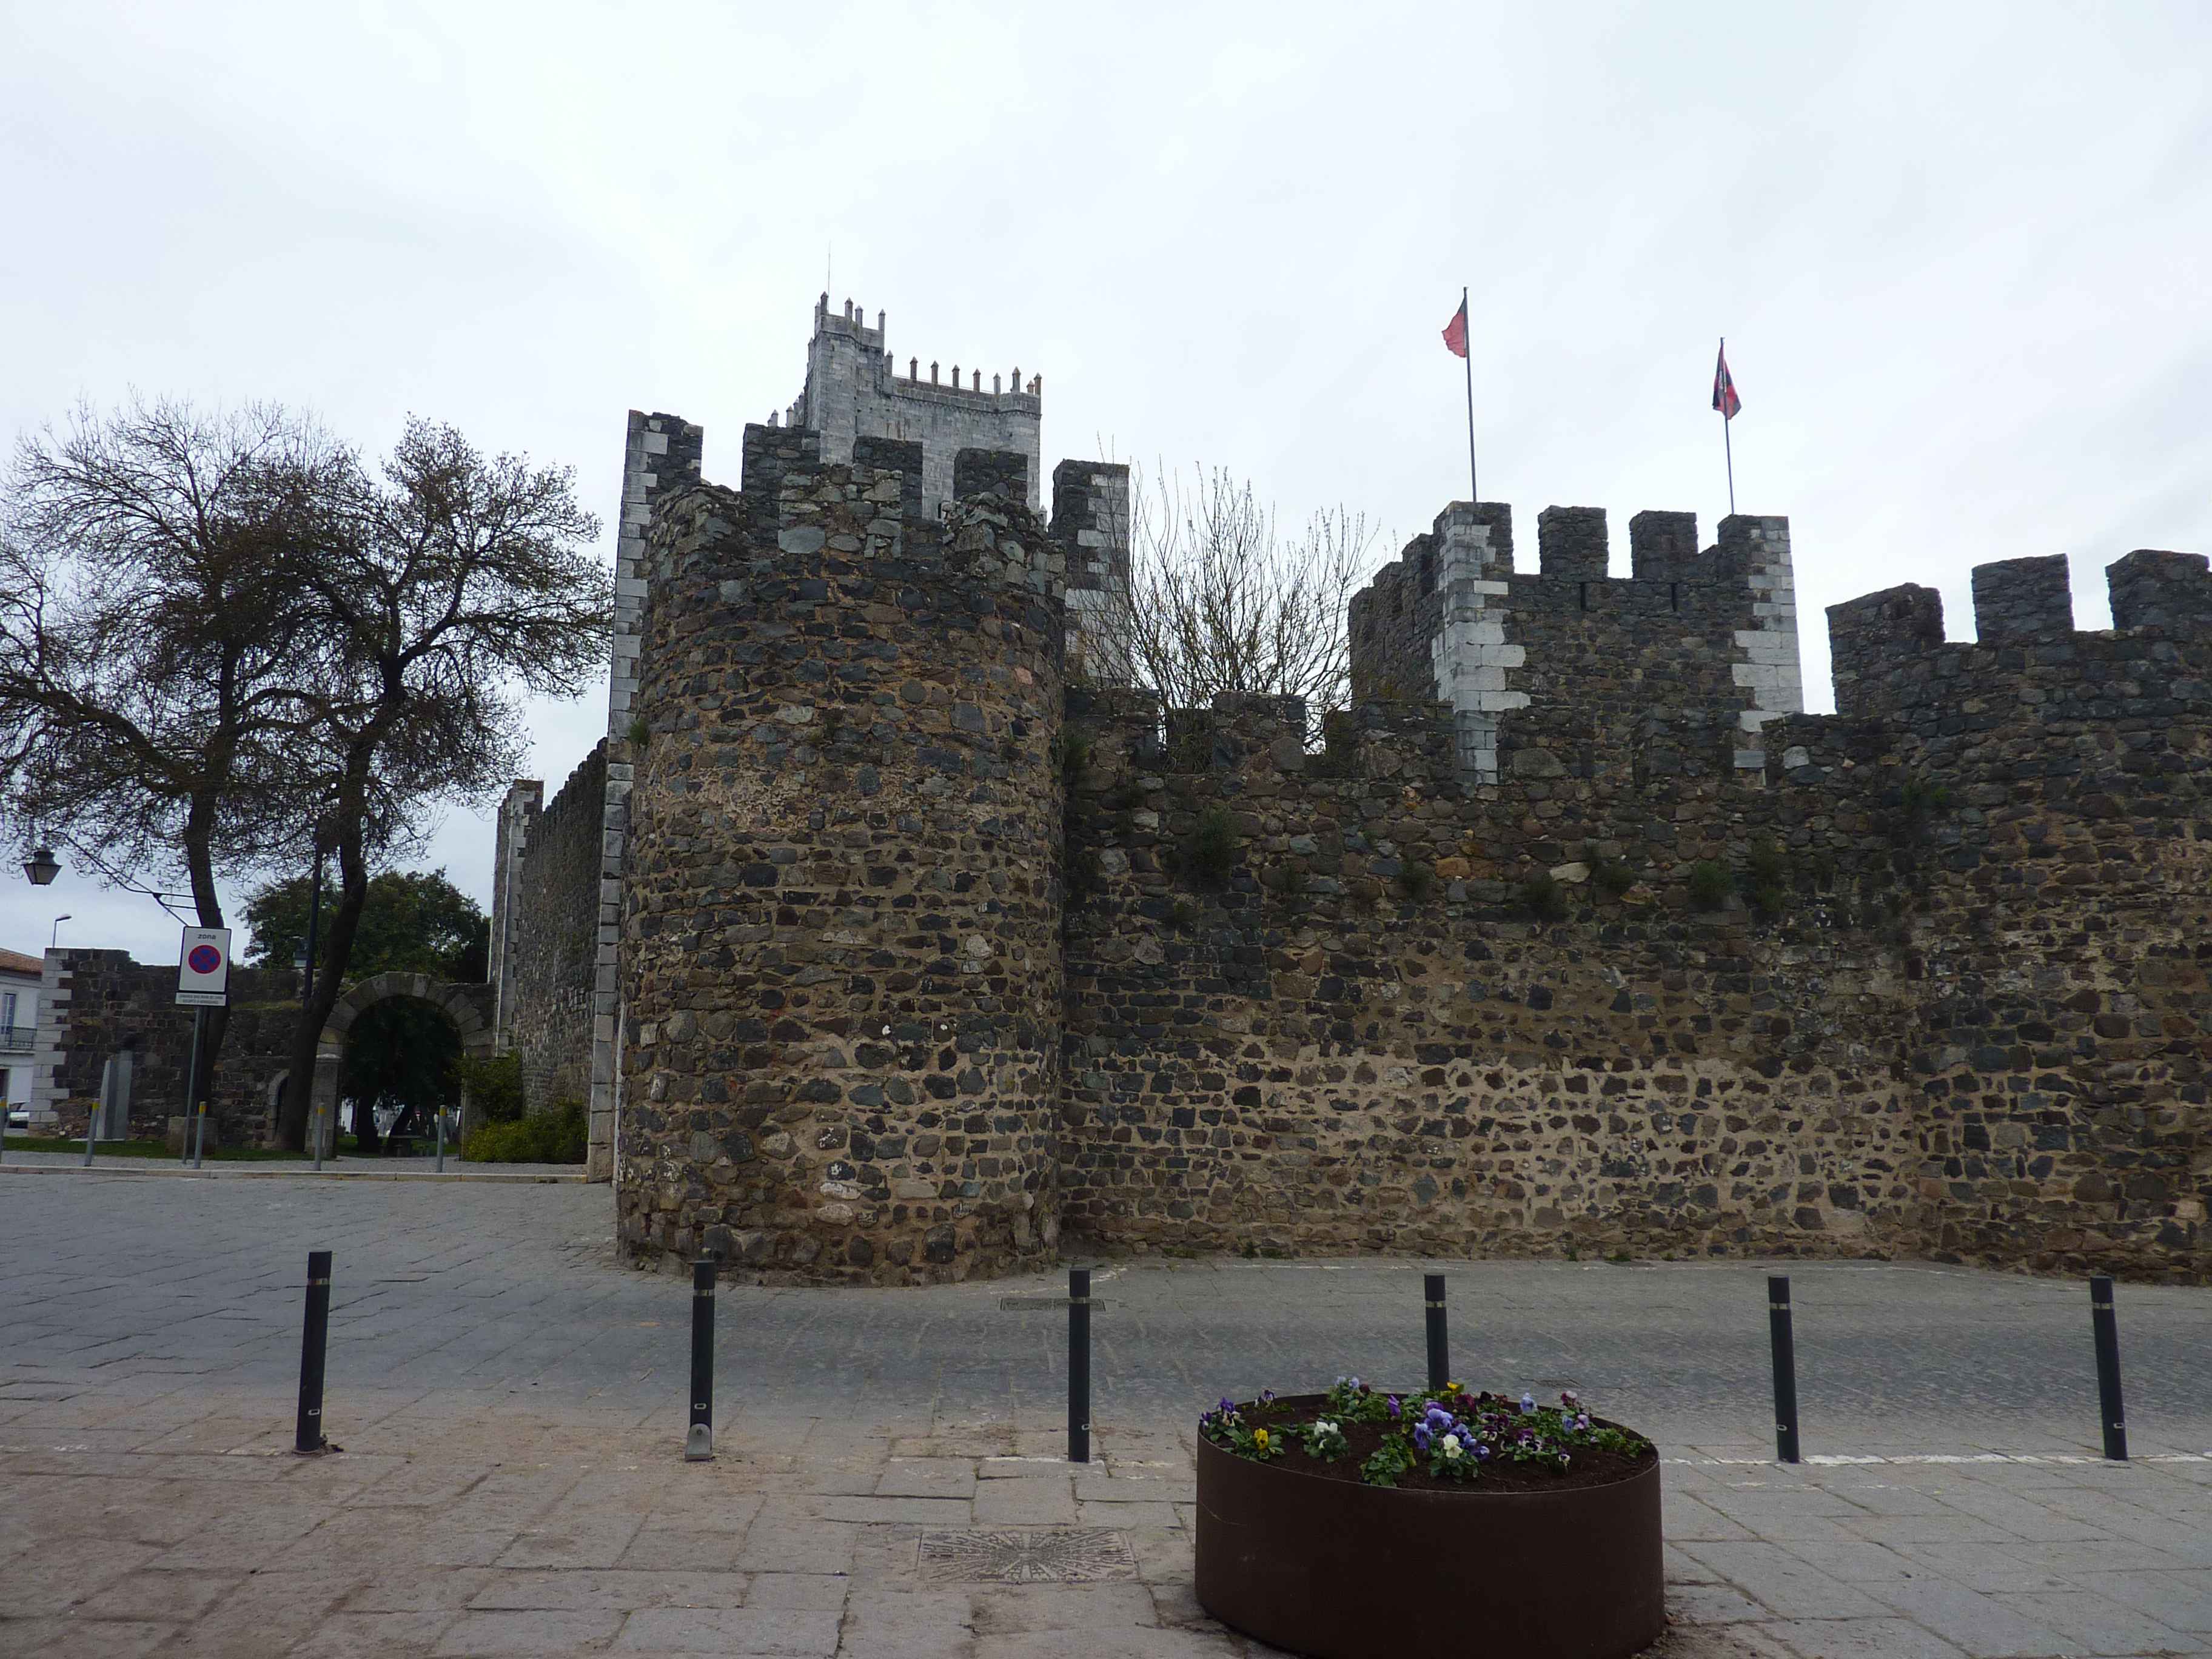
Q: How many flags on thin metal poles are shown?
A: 2